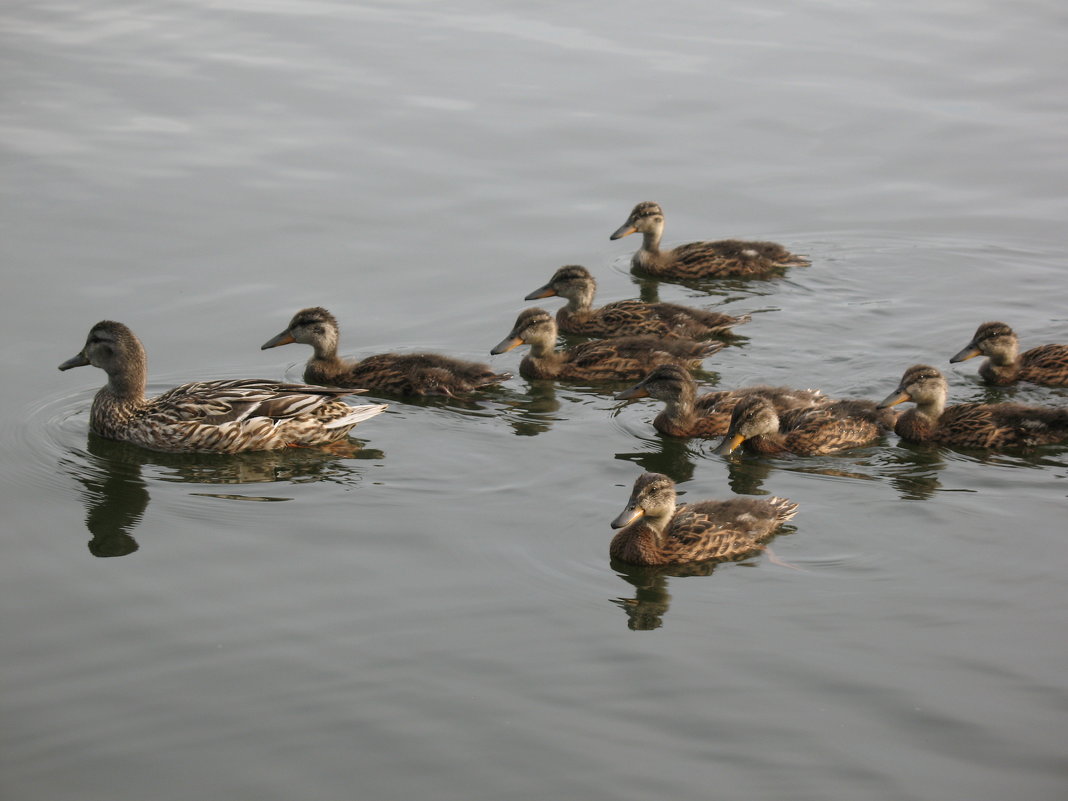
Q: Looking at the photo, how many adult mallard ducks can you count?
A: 1